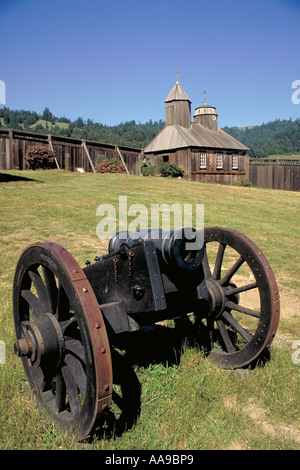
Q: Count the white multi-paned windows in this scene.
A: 3